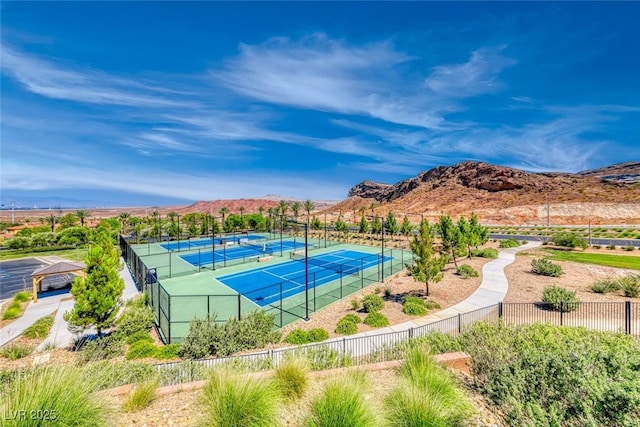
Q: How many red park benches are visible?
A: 0